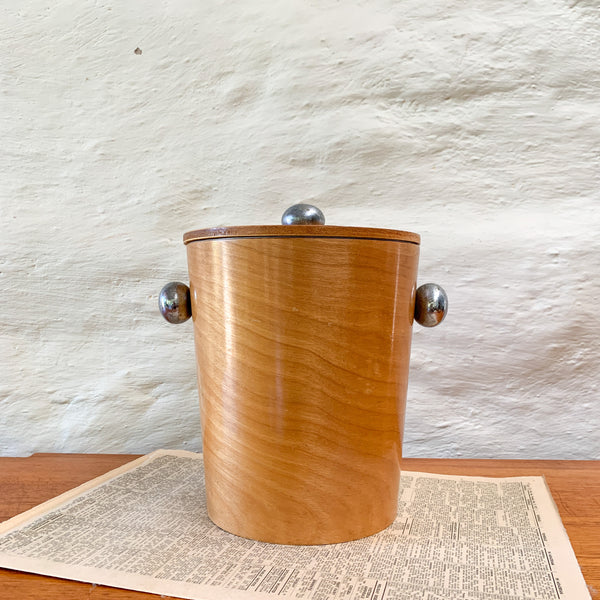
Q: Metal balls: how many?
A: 3